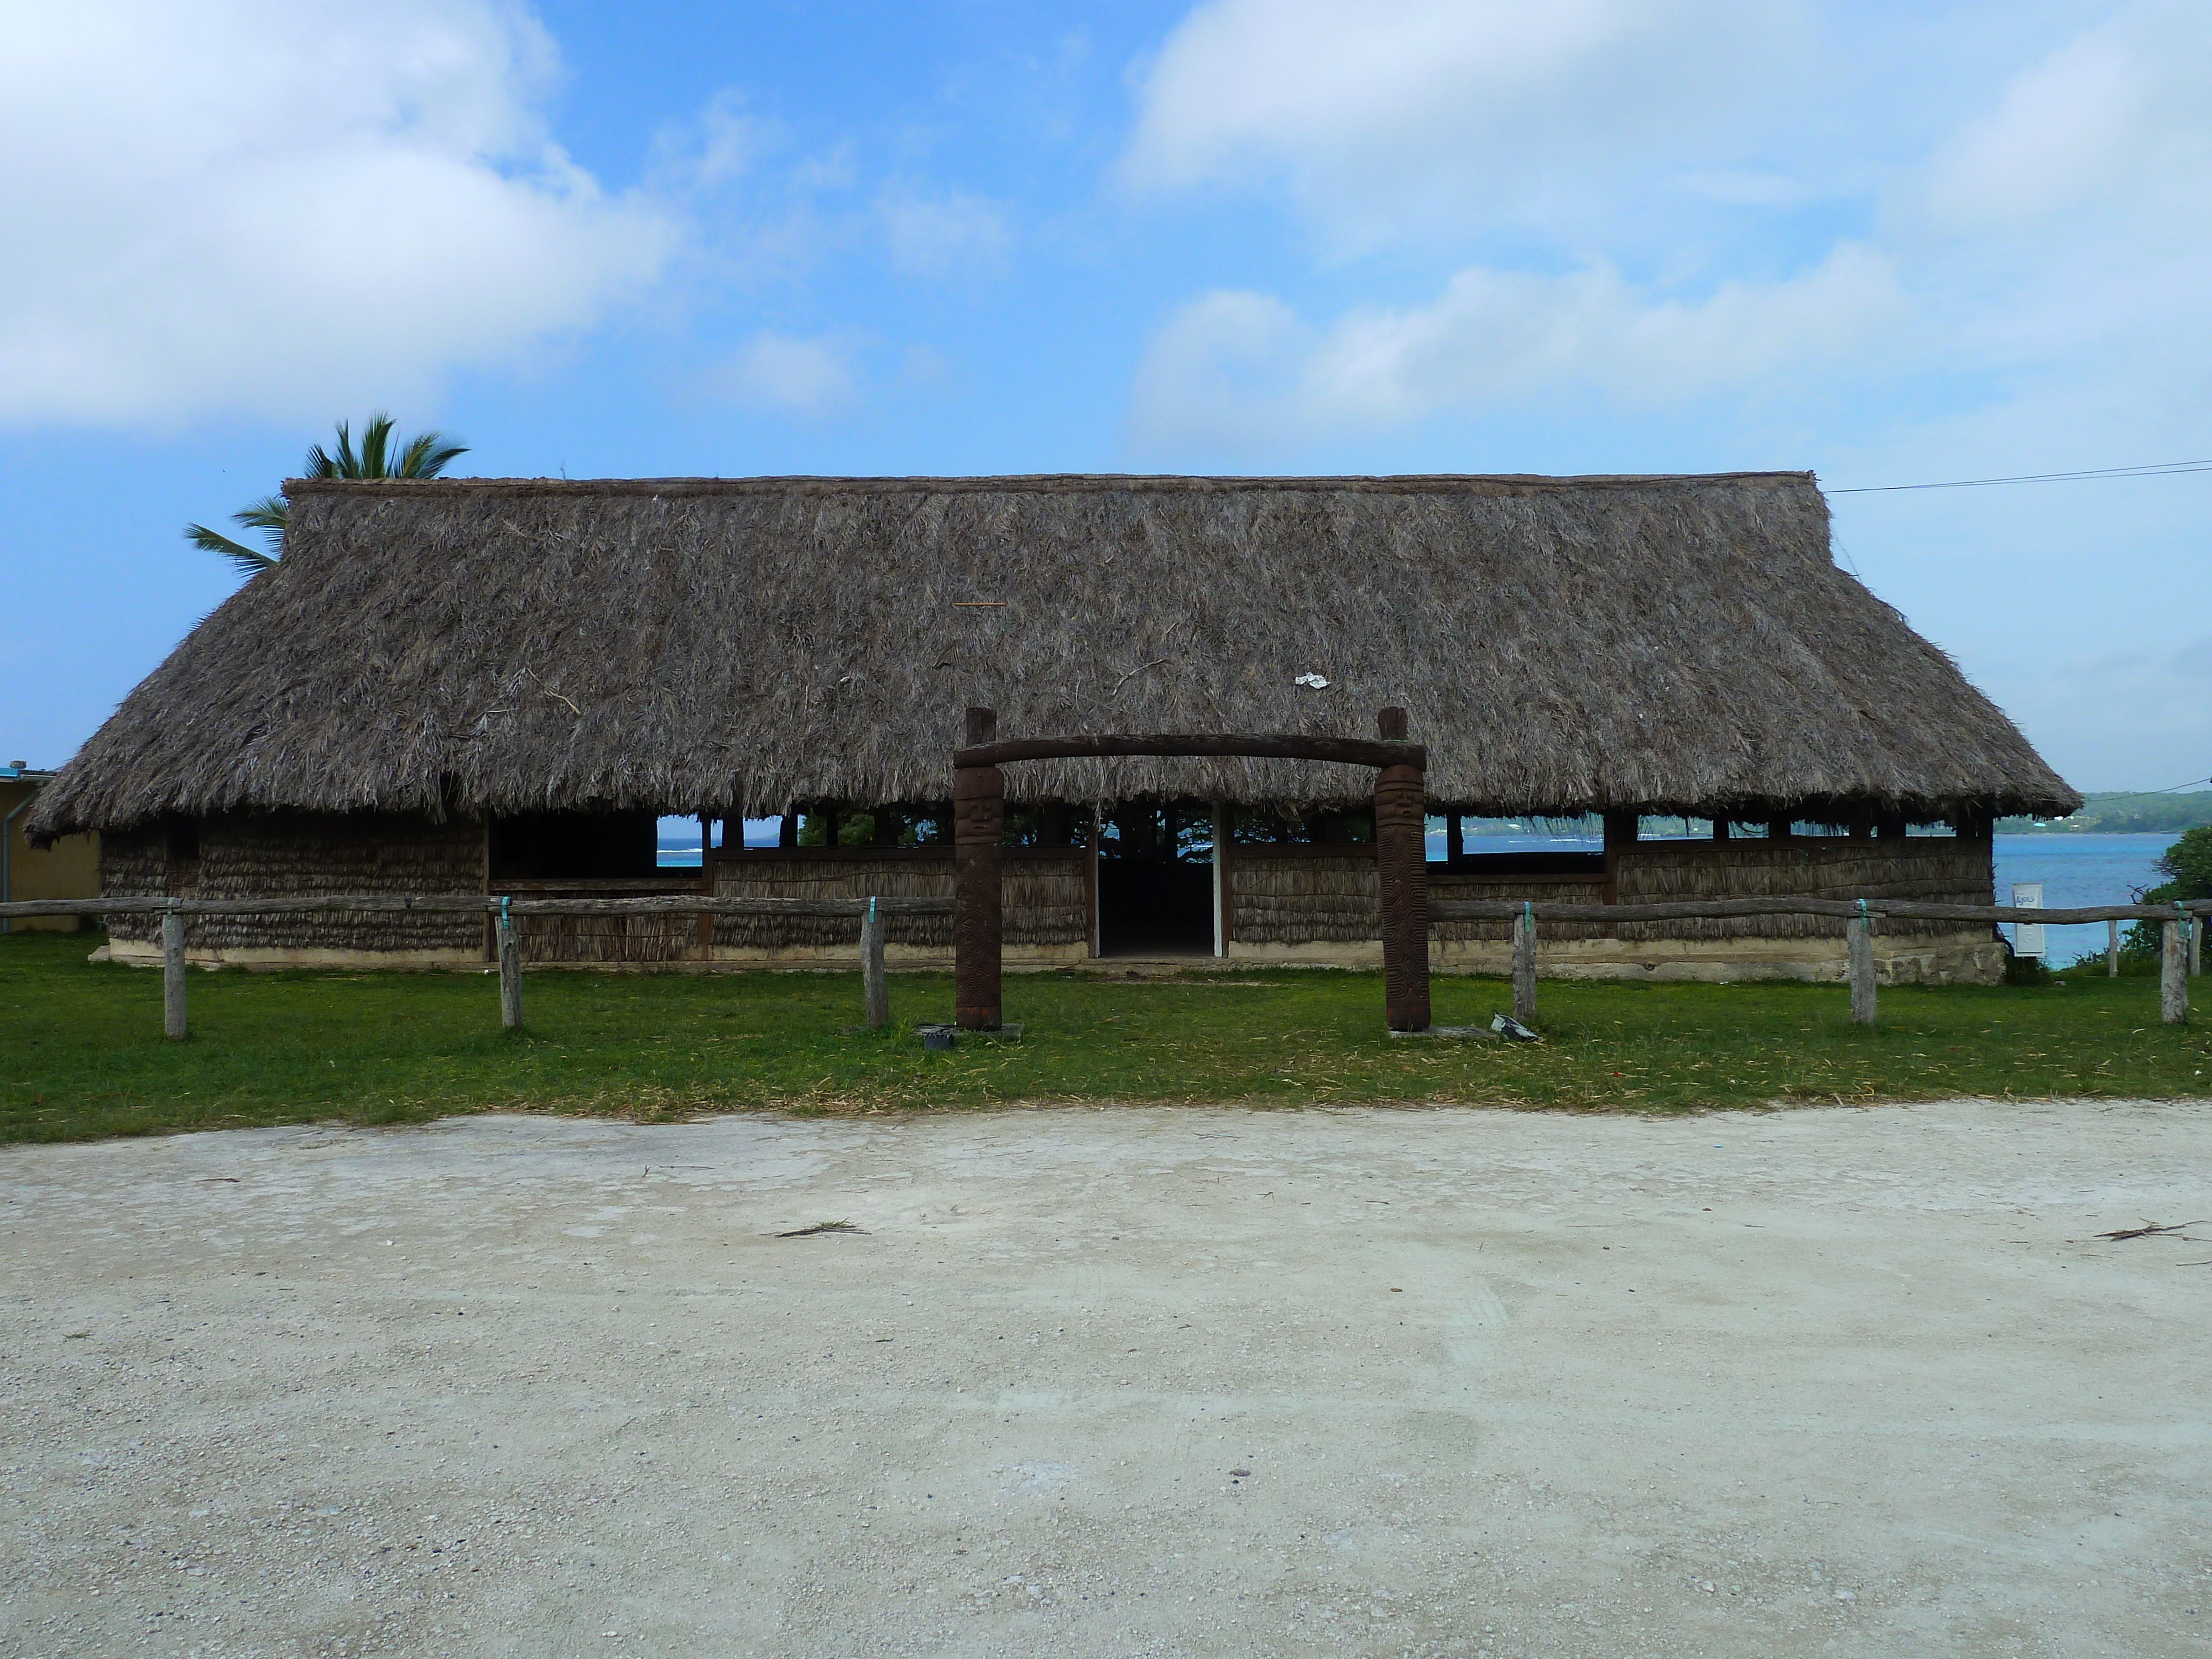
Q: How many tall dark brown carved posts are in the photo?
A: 2